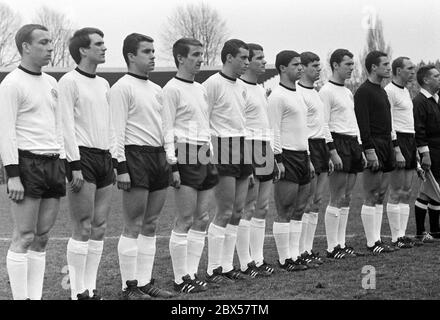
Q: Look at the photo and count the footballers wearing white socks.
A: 11